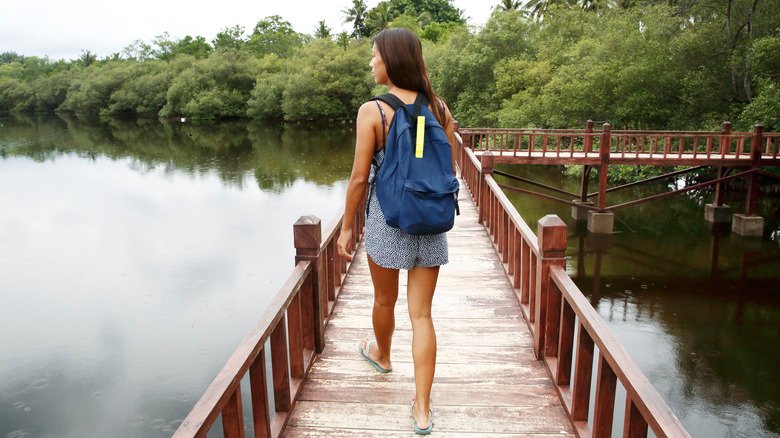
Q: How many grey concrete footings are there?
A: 4